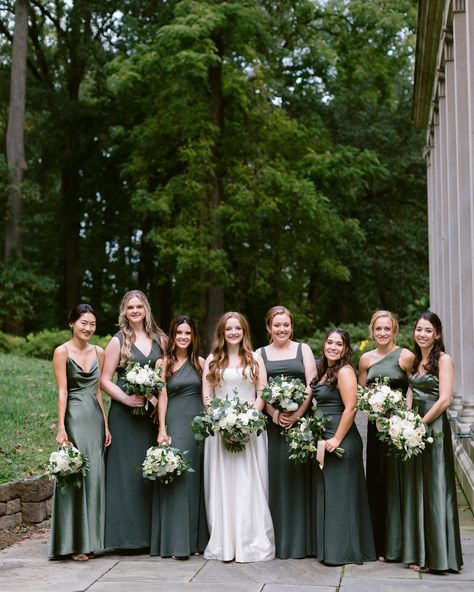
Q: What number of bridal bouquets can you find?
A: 8